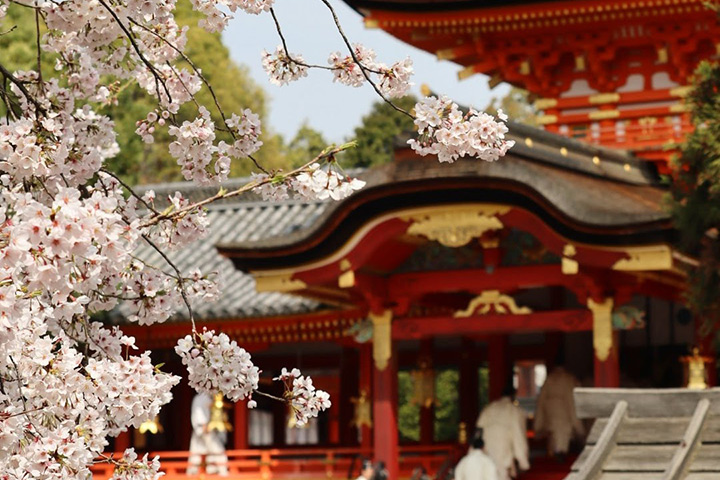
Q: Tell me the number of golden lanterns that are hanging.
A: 6